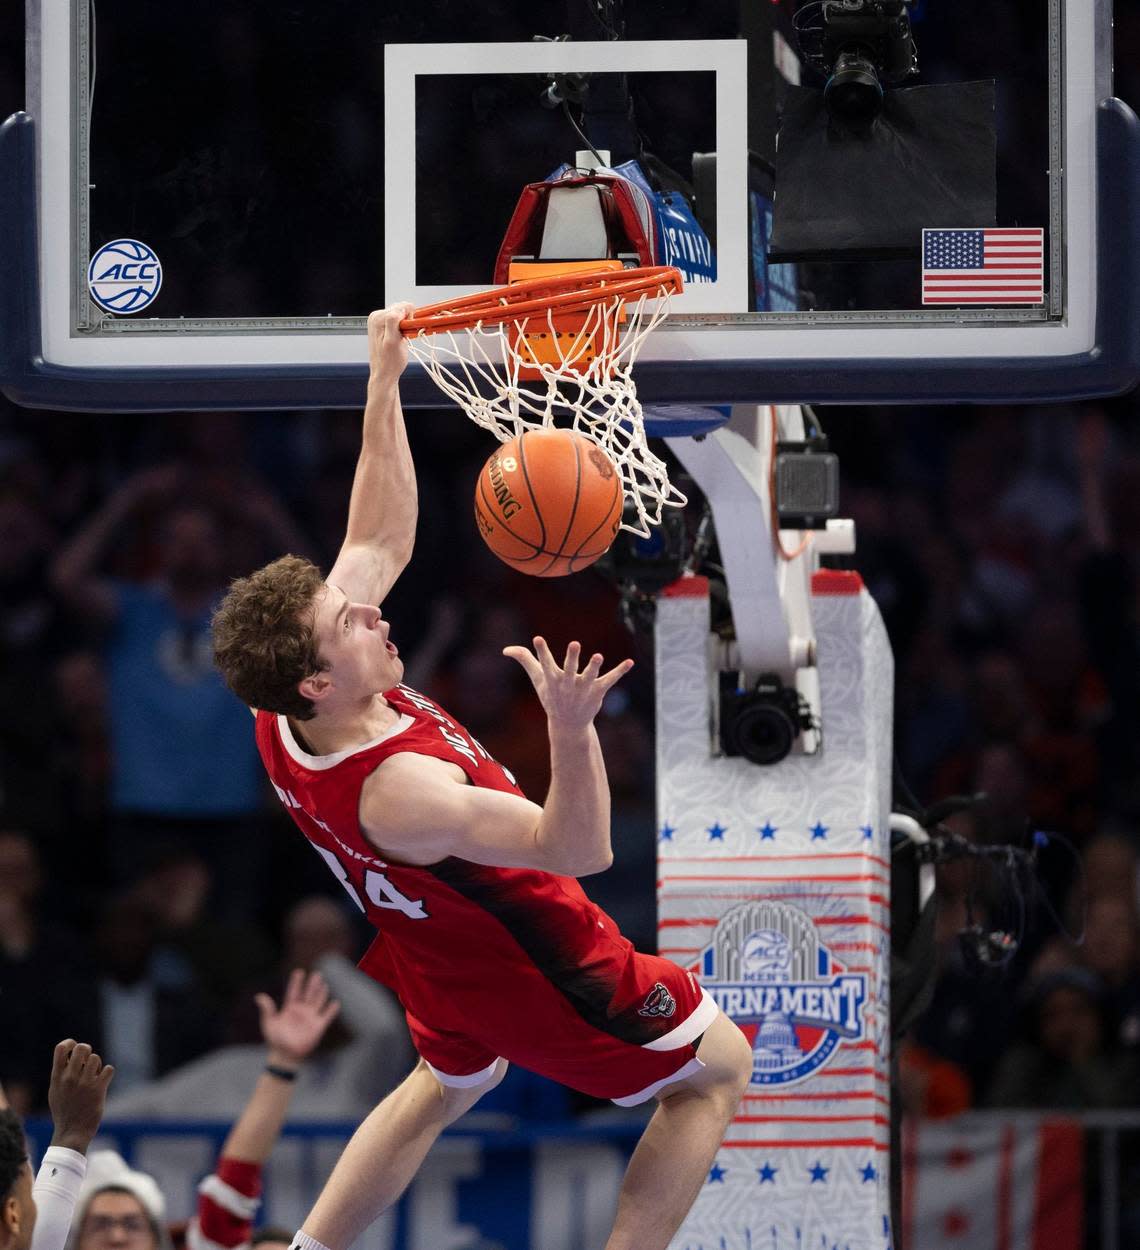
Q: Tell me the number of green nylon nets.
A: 0